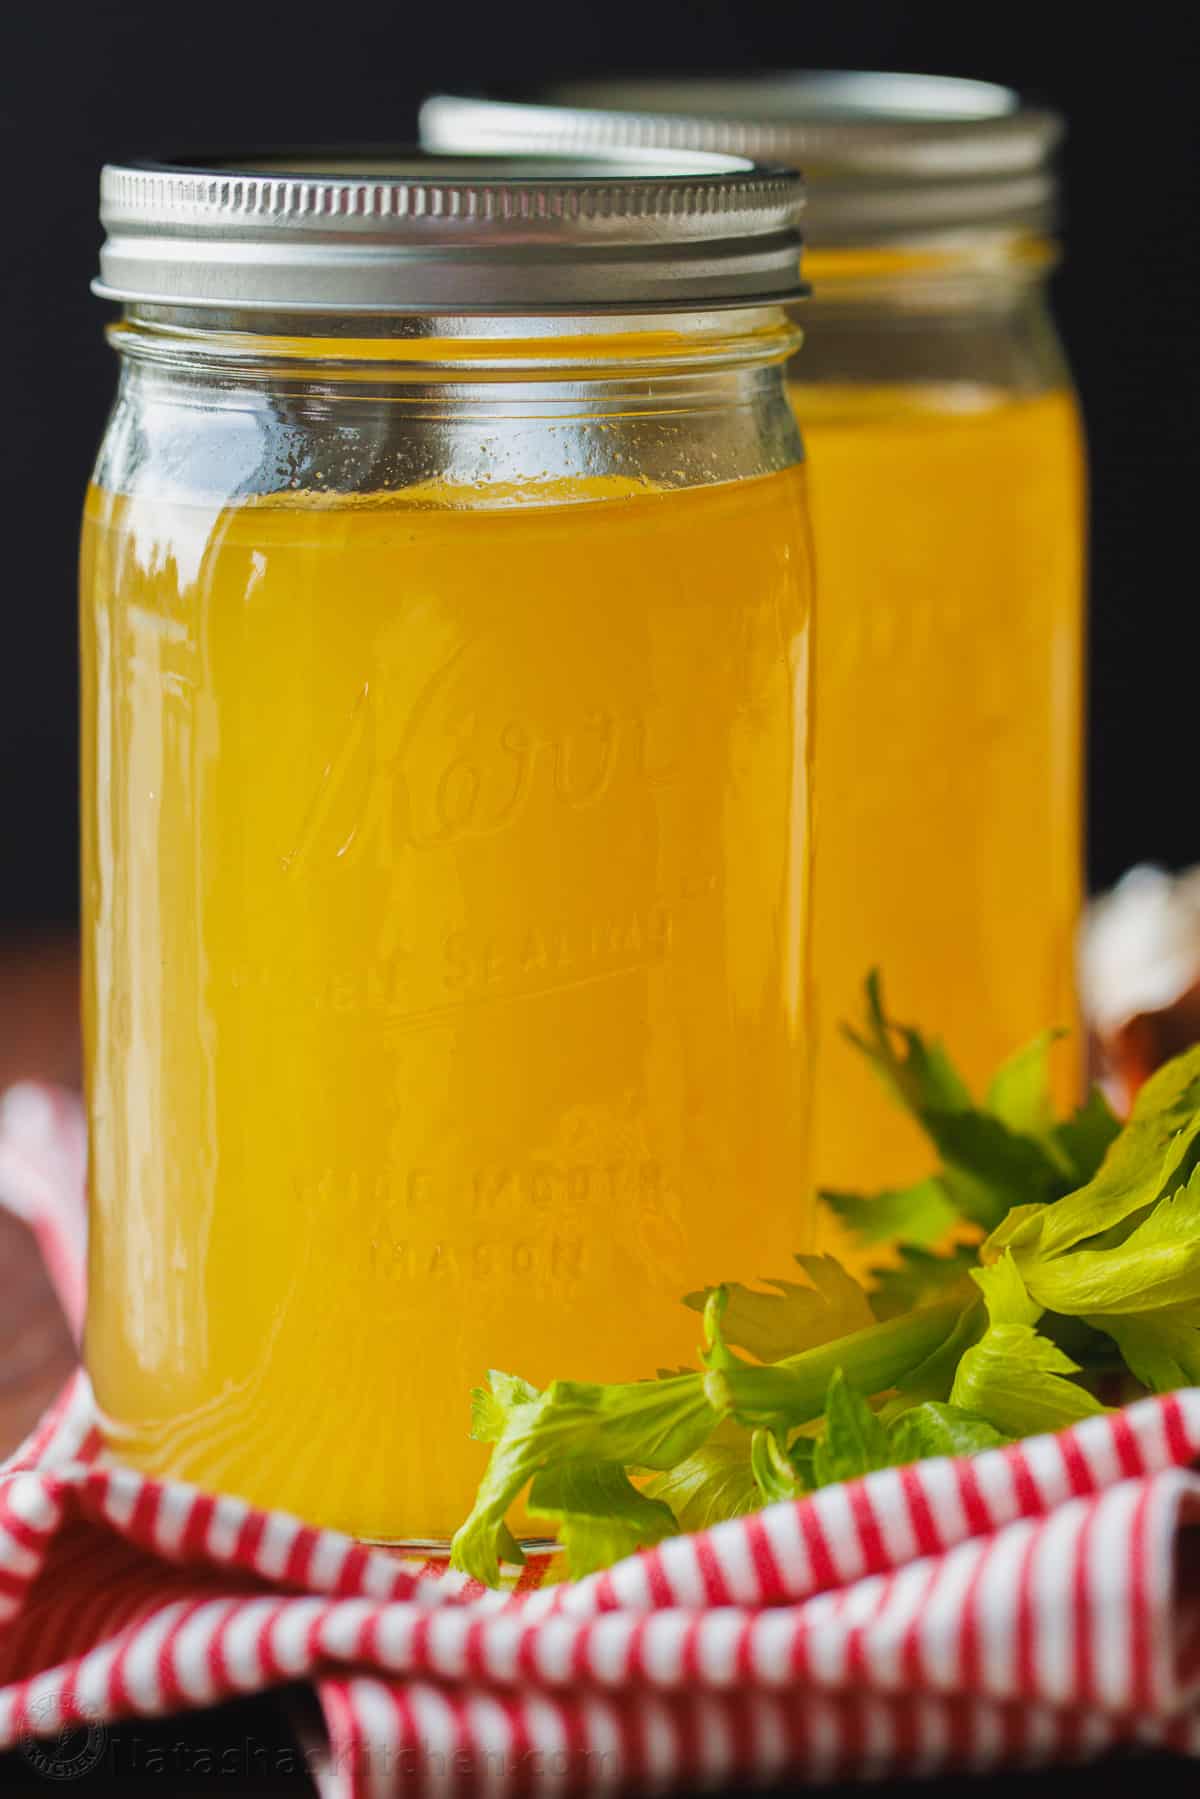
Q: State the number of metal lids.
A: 2